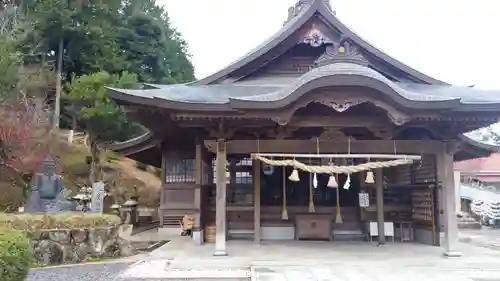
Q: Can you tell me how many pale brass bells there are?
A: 3